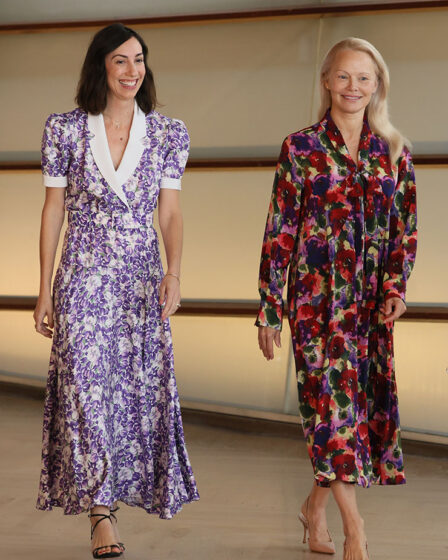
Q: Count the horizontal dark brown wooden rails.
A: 3